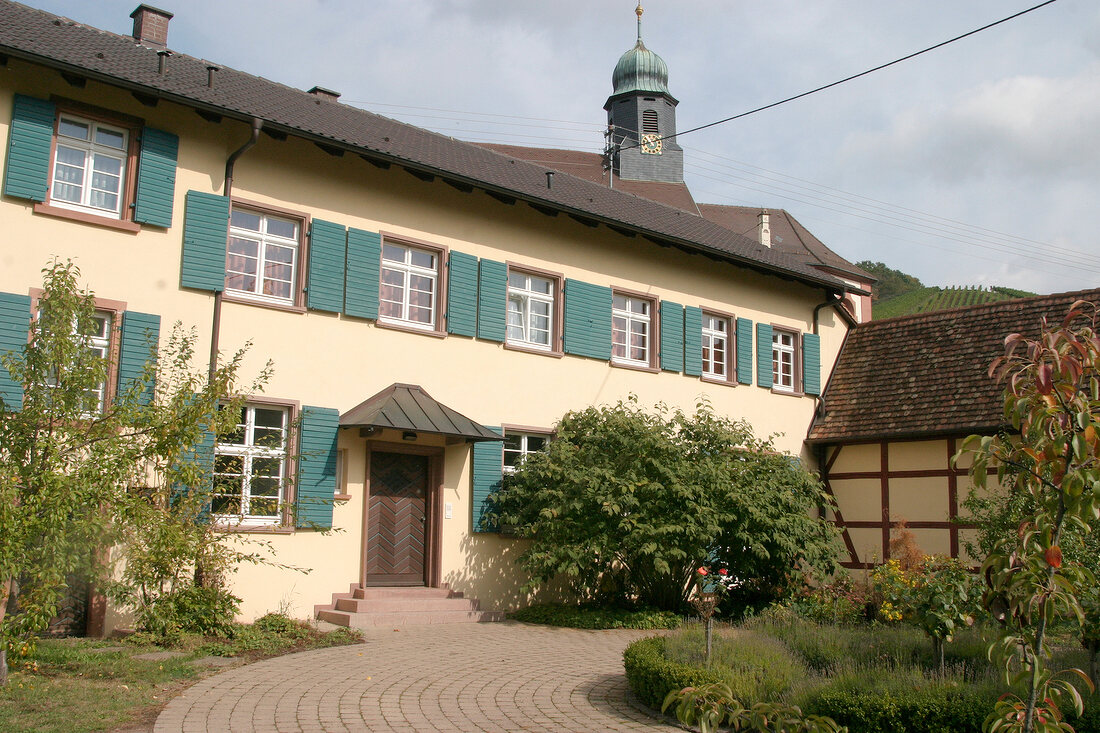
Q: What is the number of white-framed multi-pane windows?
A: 10